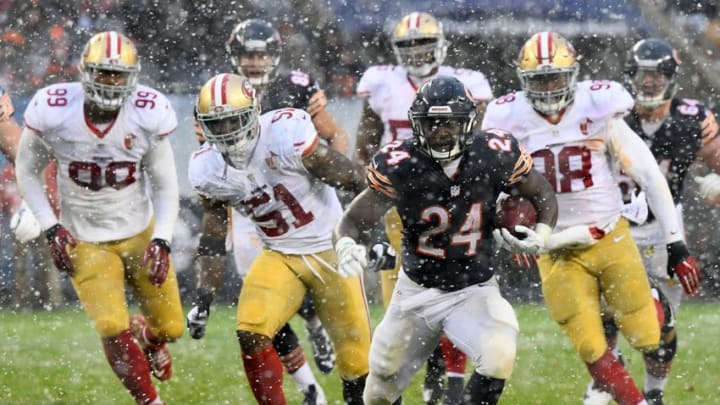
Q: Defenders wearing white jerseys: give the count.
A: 4